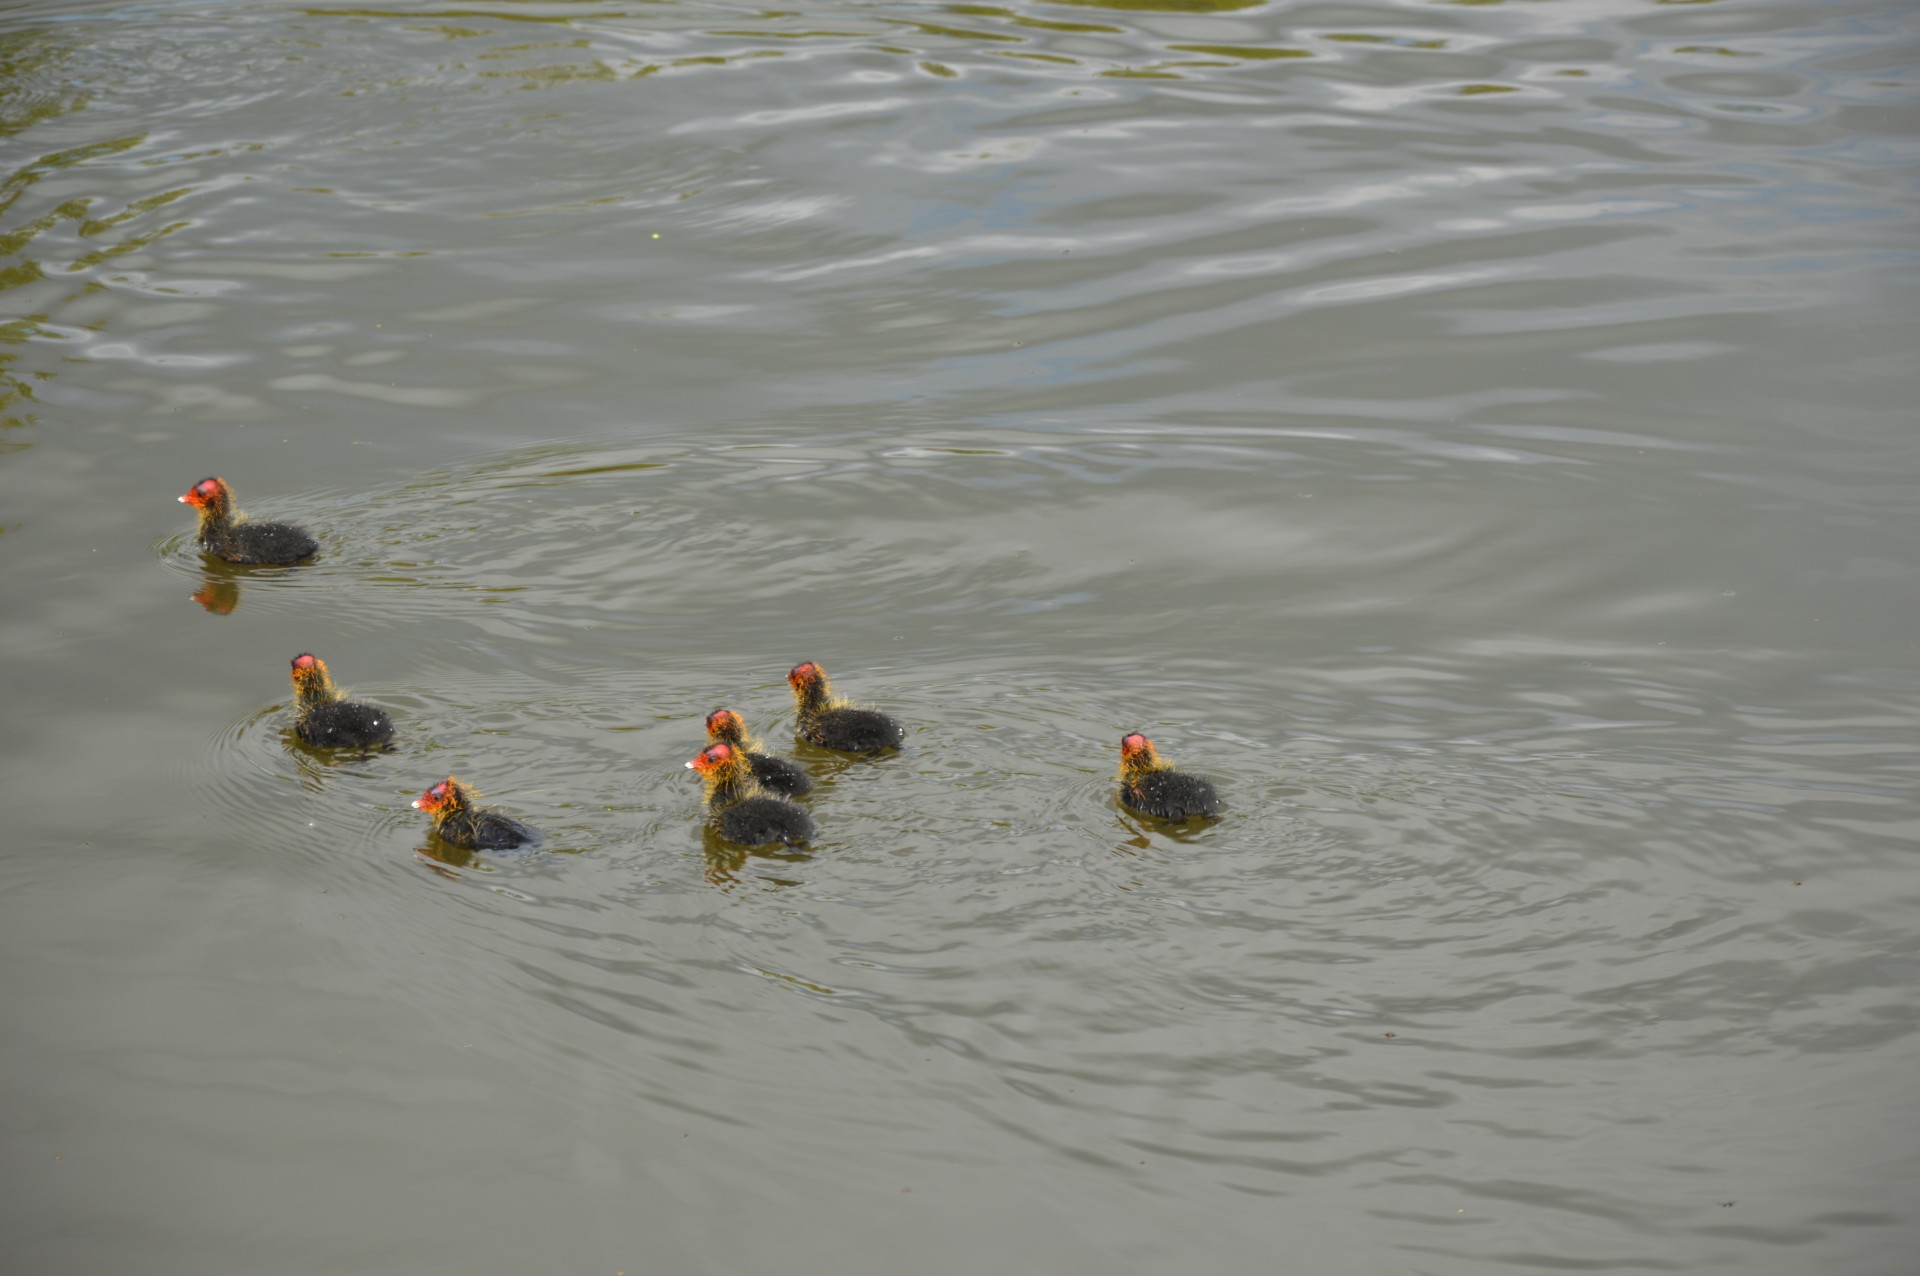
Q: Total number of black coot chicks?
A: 7